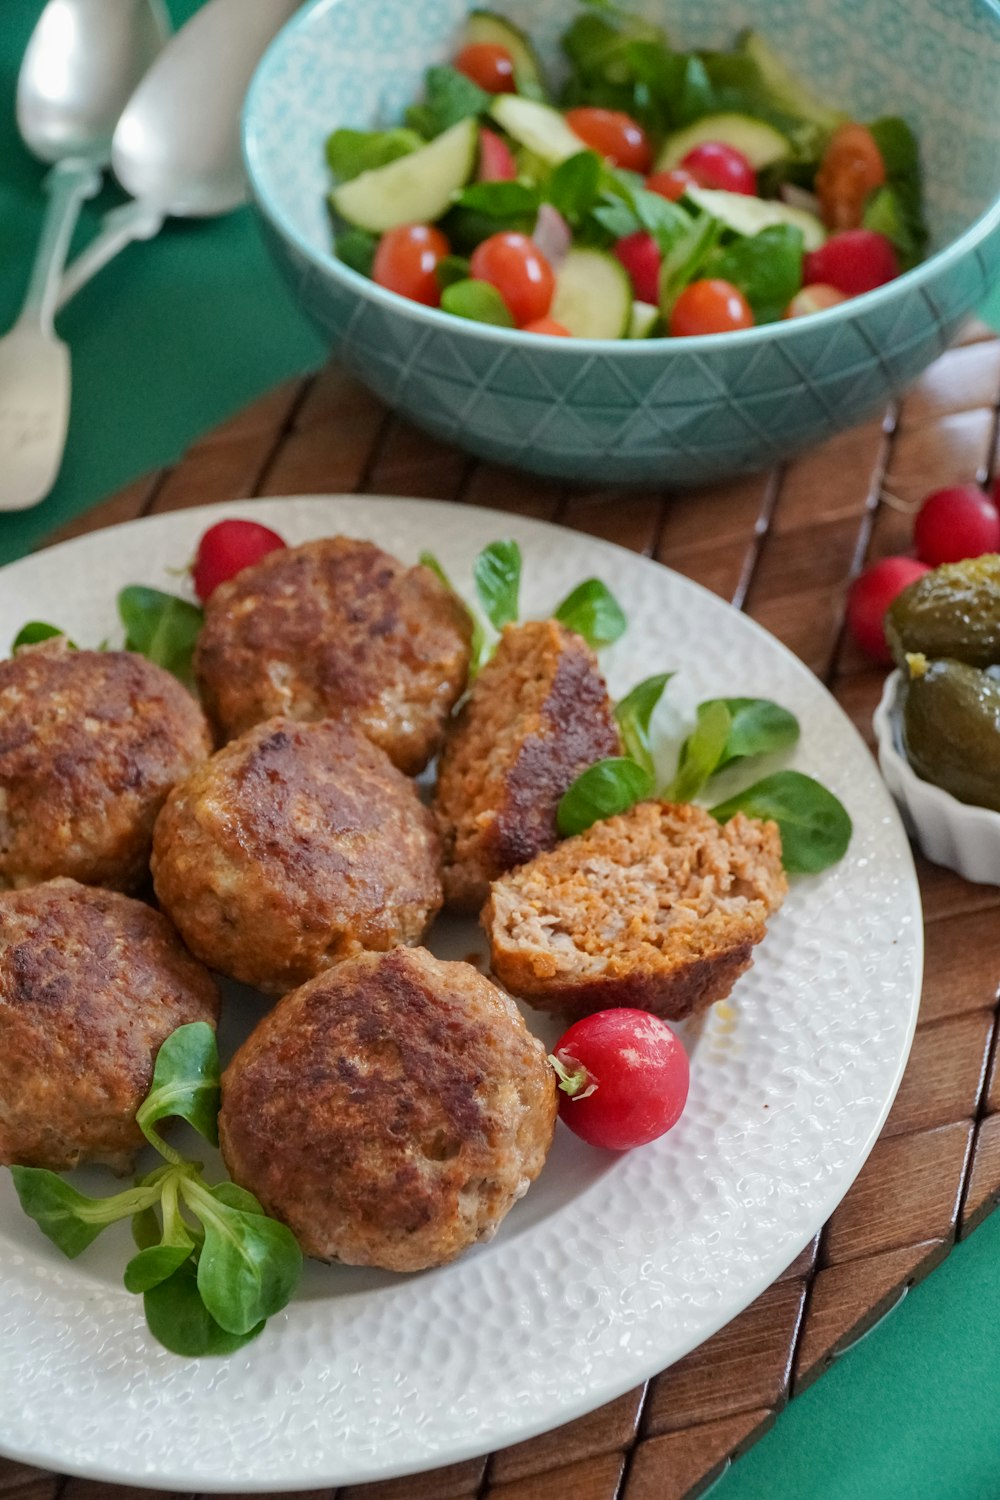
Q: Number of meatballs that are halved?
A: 1